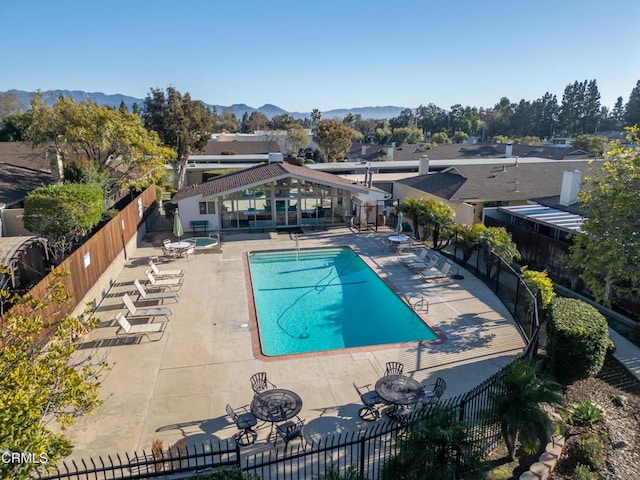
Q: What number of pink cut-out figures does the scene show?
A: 0